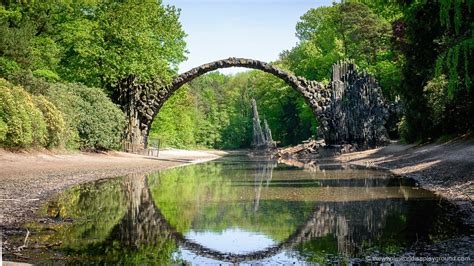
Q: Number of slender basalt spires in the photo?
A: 2